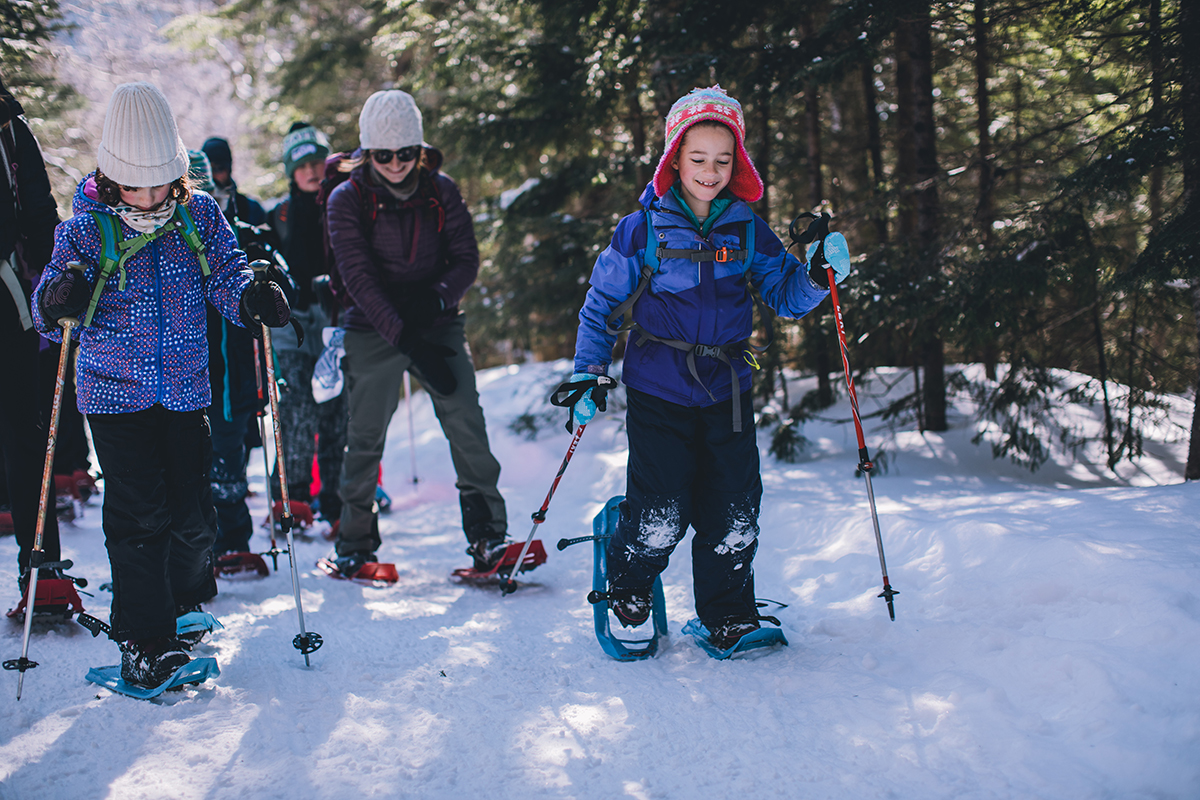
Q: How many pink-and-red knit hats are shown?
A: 1